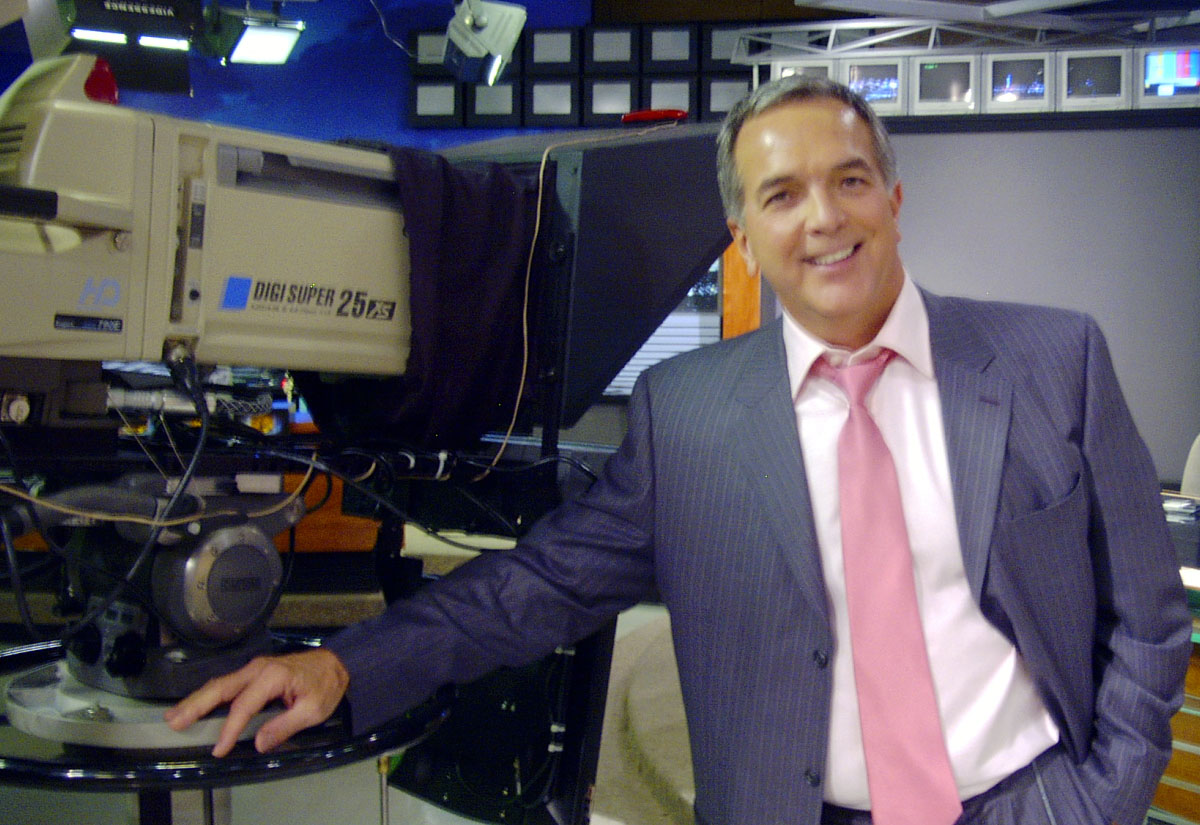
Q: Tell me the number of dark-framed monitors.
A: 12